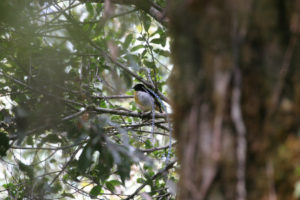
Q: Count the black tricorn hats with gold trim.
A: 0